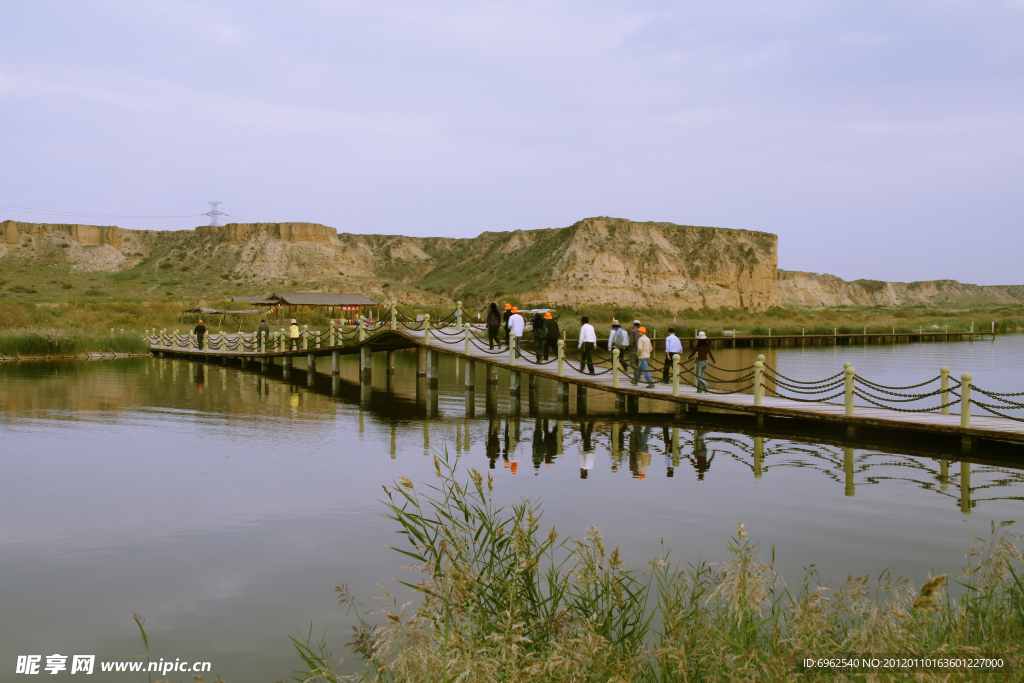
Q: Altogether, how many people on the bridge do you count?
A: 14